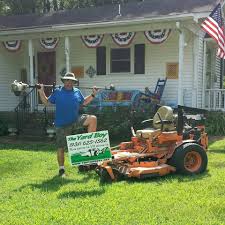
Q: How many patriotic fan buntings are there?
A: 5